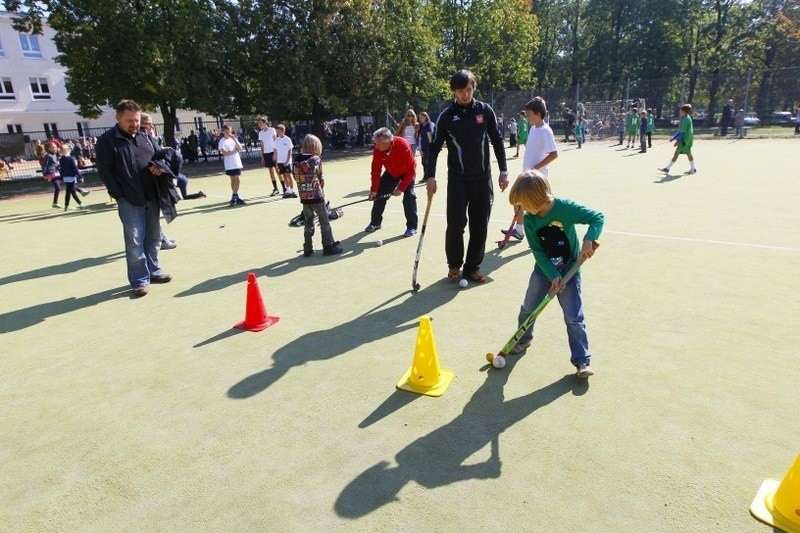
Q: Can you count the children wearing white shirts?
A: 4